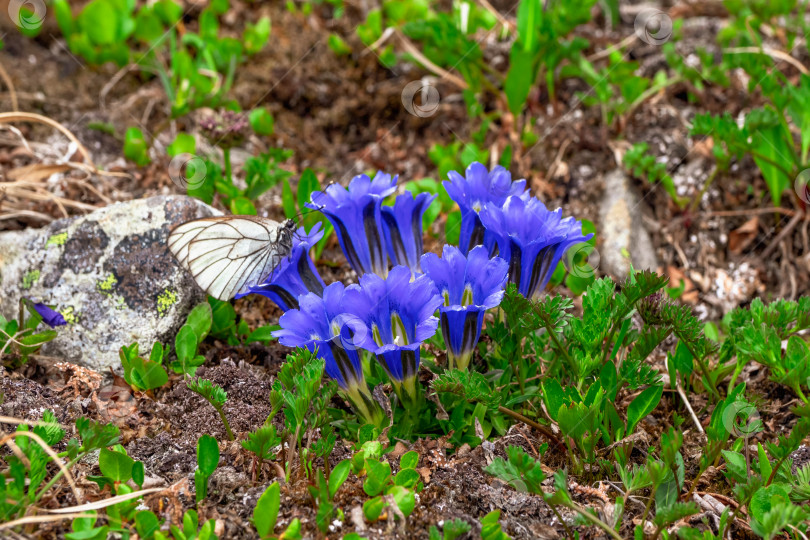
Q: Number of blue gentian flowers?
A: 8